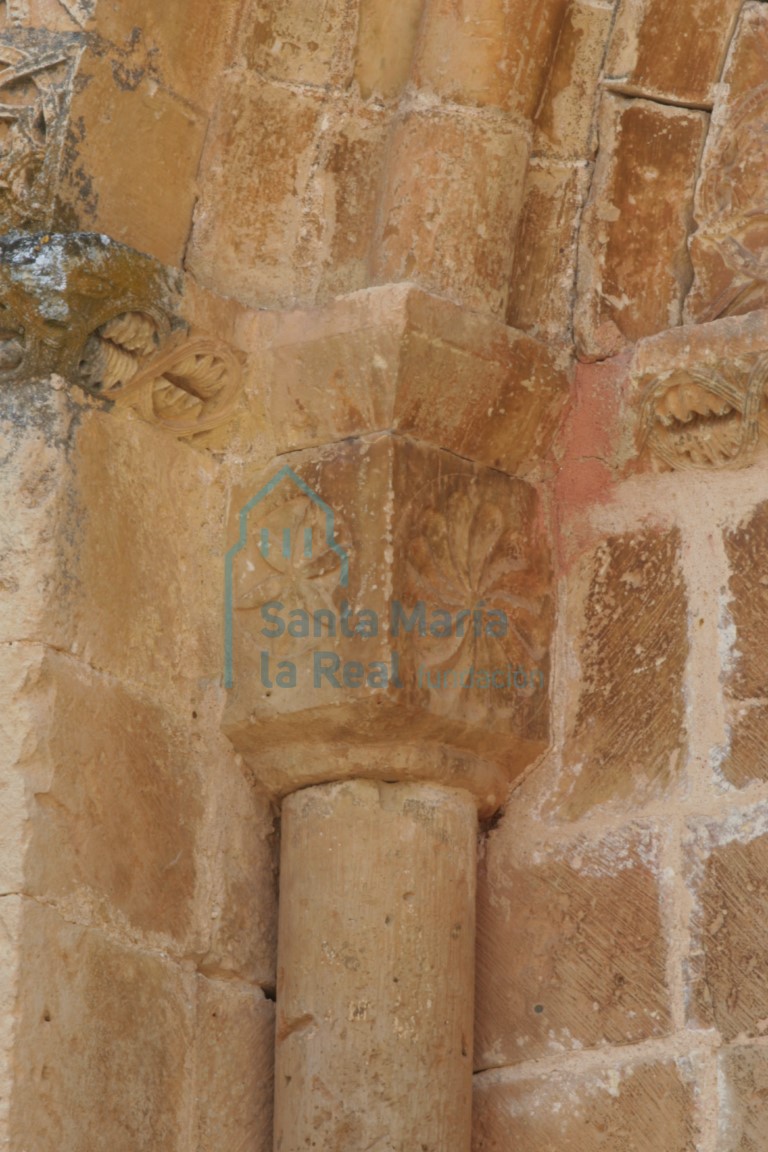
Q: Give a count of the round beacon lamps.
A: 0